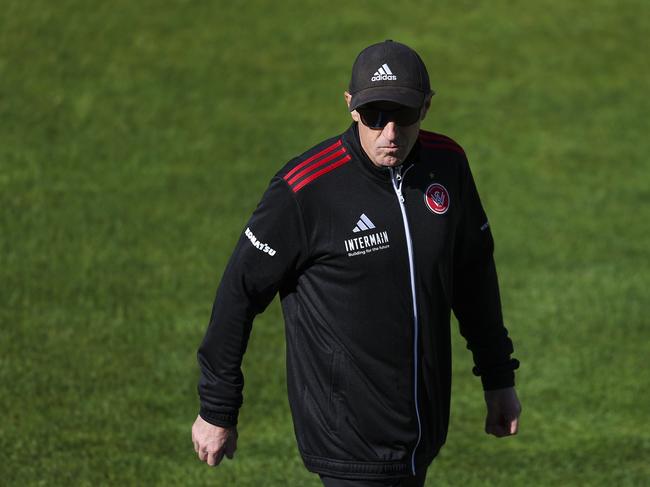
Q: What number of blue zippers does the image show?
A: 1